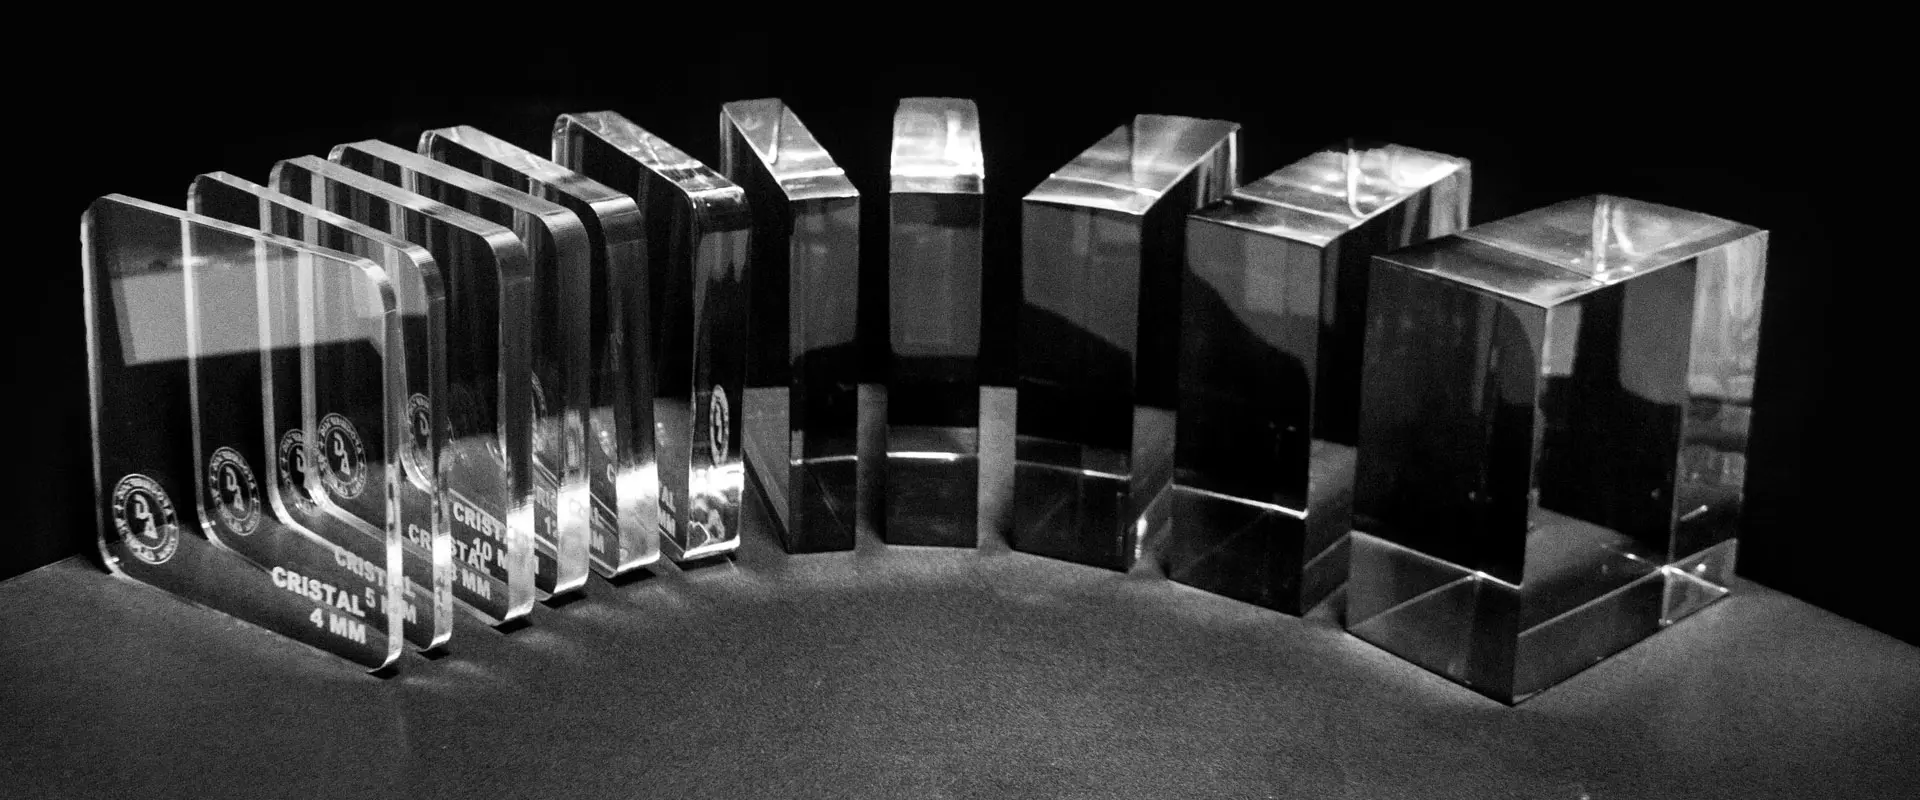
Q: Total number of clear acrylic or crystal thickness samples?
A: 11